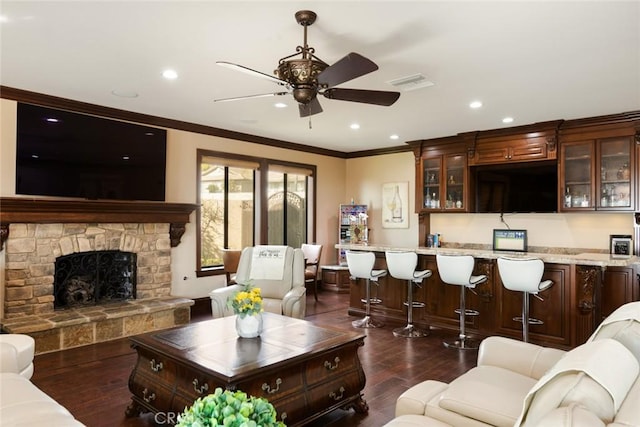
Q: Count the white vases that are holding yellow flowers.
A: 1